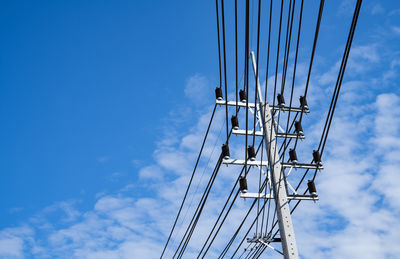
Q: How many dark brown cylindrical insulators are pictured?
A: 12